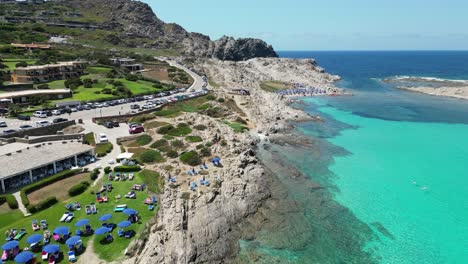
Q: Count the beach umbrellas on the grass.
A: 11